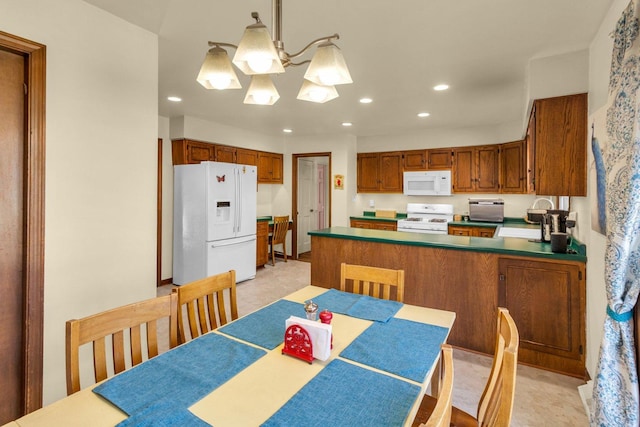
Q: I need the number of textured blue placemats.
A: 6